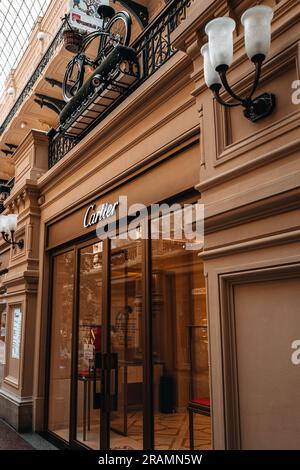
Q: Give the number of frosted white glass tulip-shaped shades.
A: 6